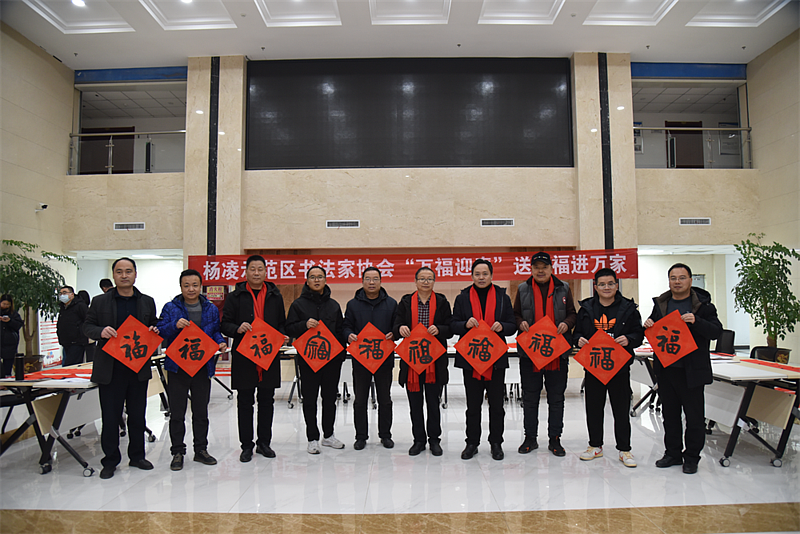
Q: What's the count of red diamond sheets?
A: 10